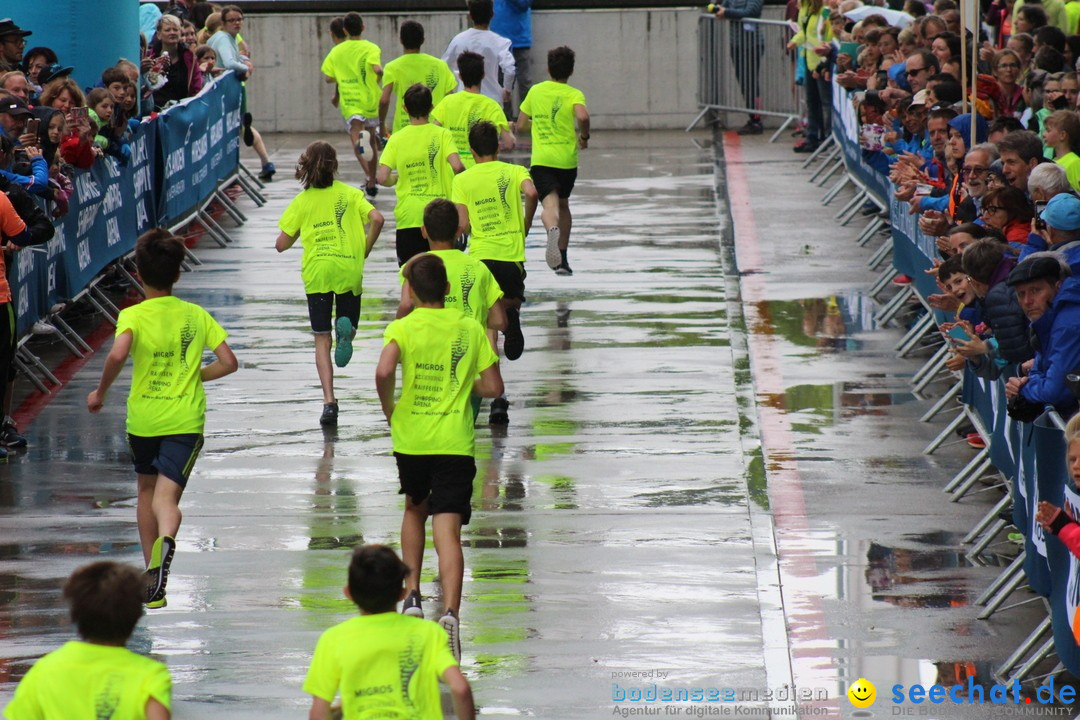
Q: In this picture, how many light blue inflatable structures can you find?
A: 1